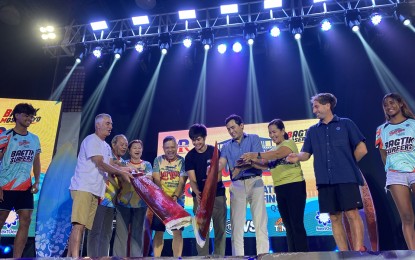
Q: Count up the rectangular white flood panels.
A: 6